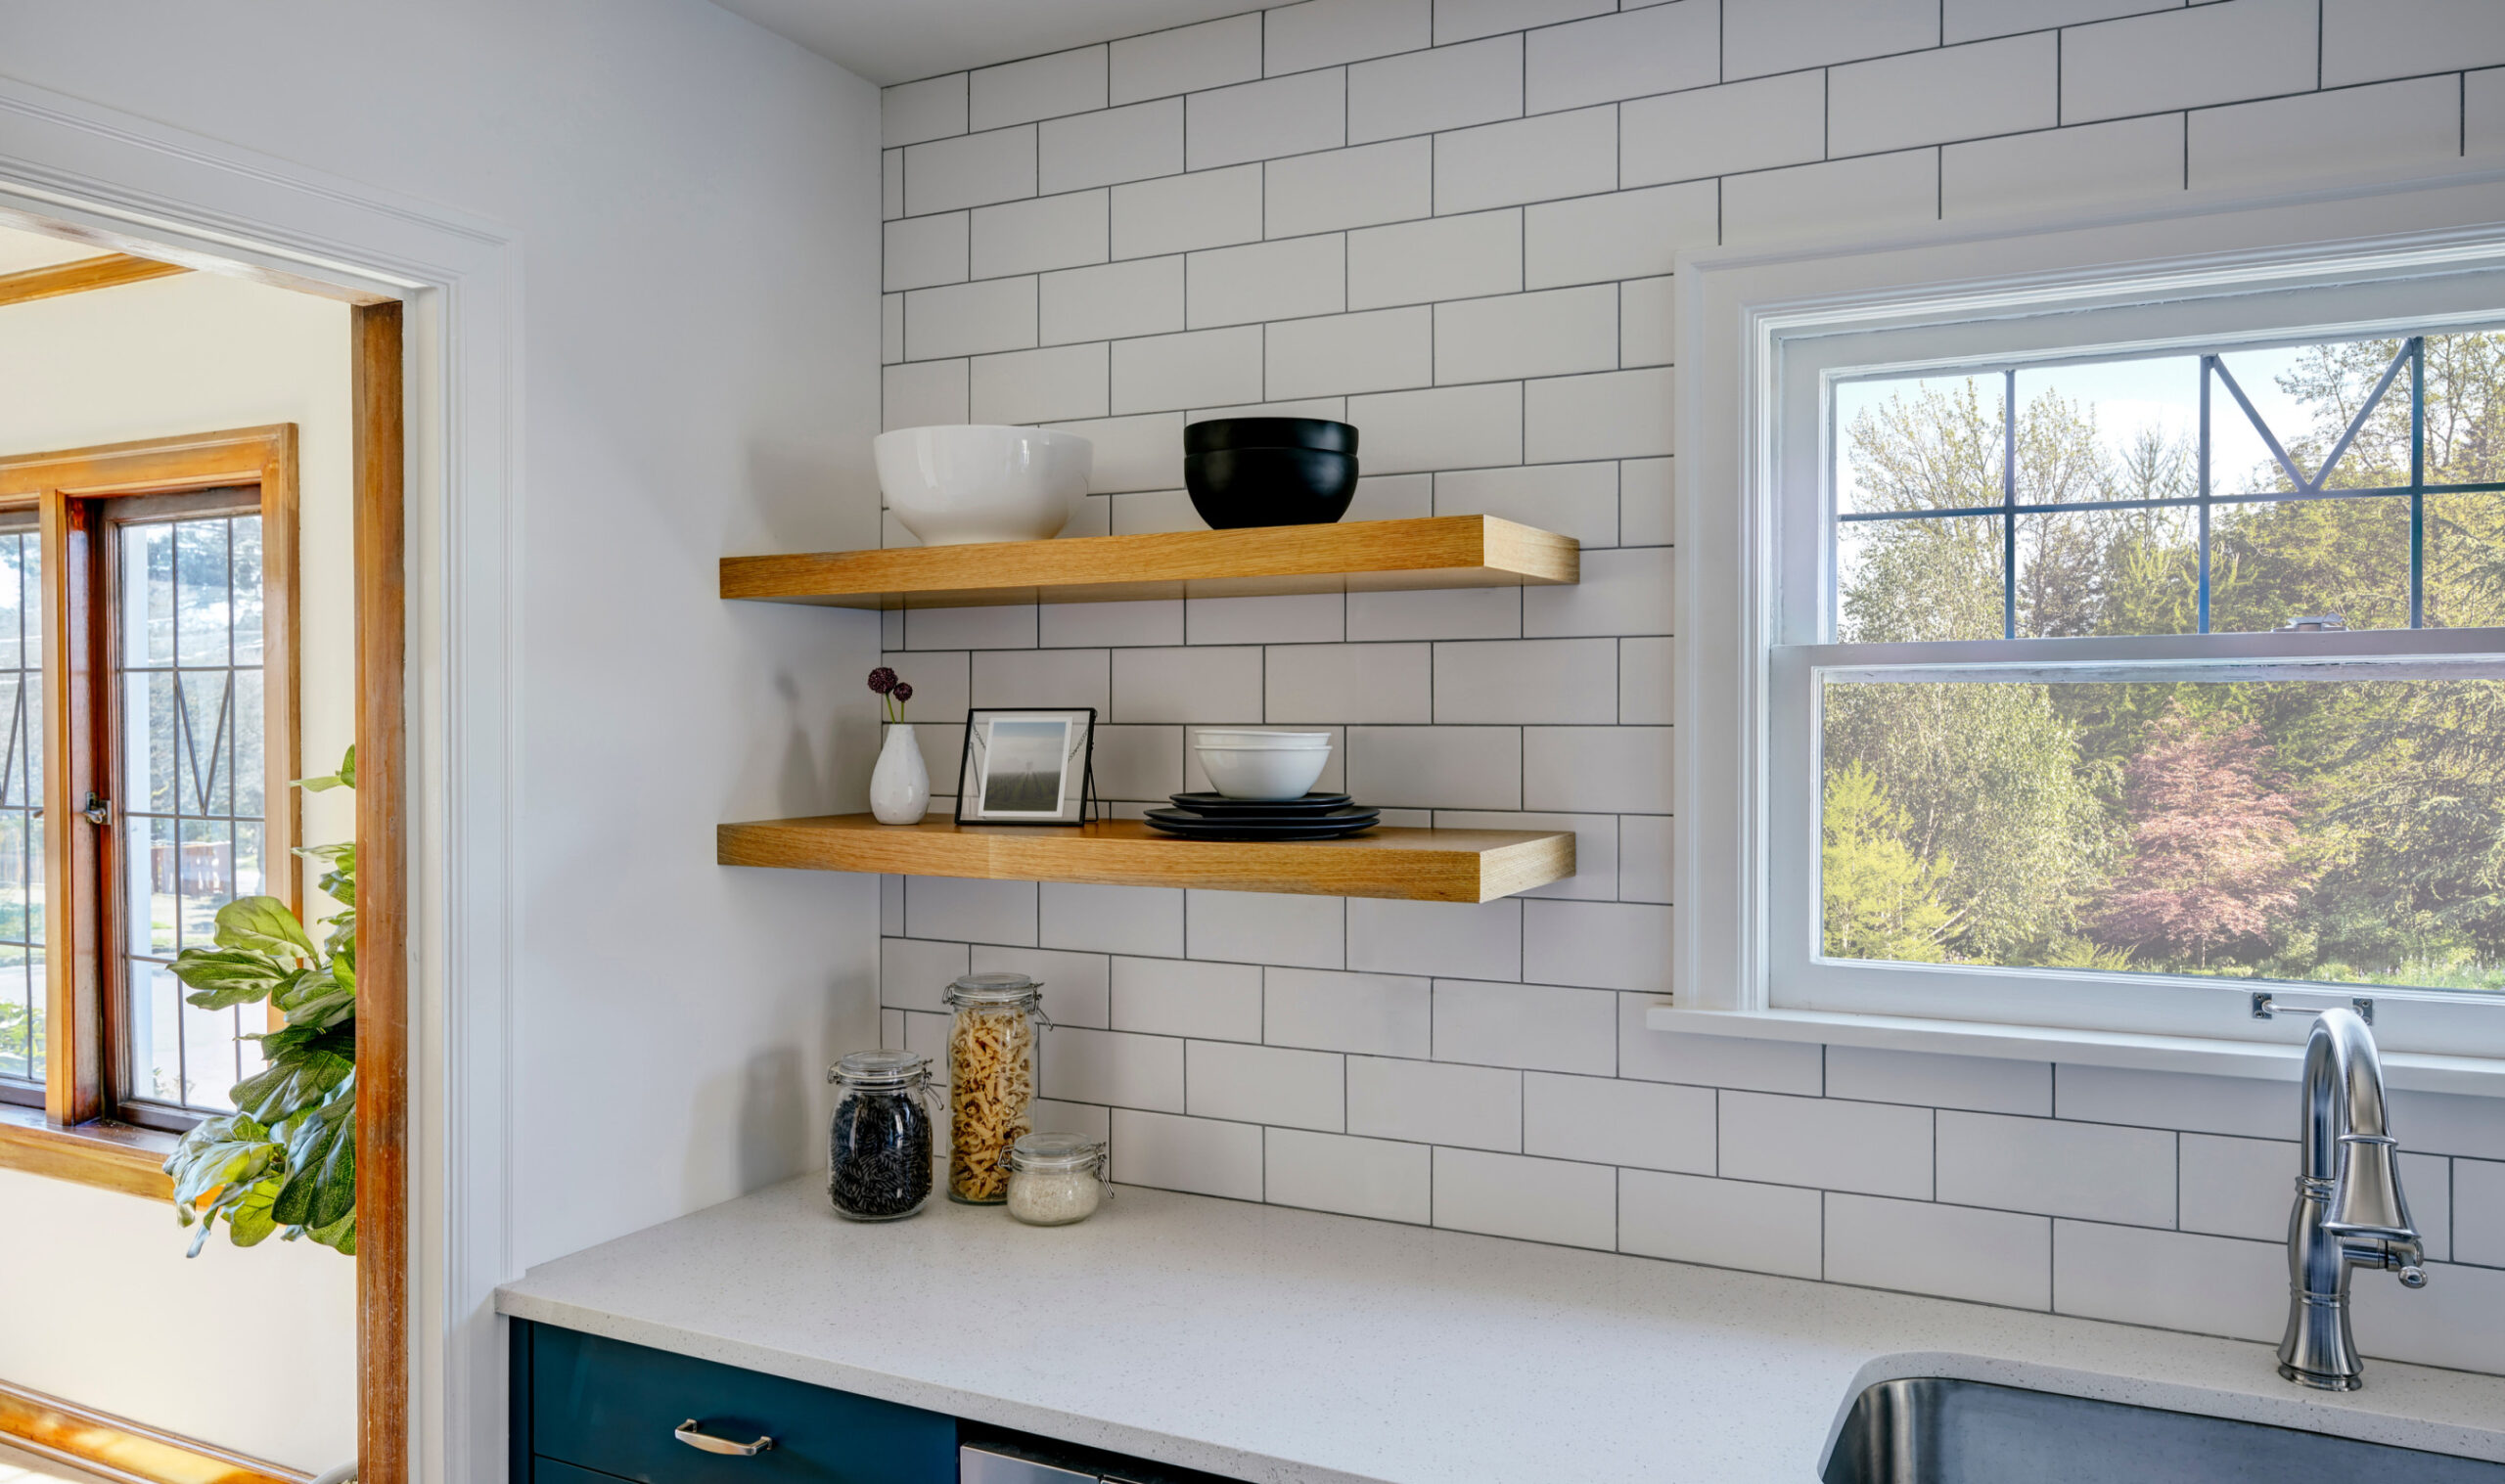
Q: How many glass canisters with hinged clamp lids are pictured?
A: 3